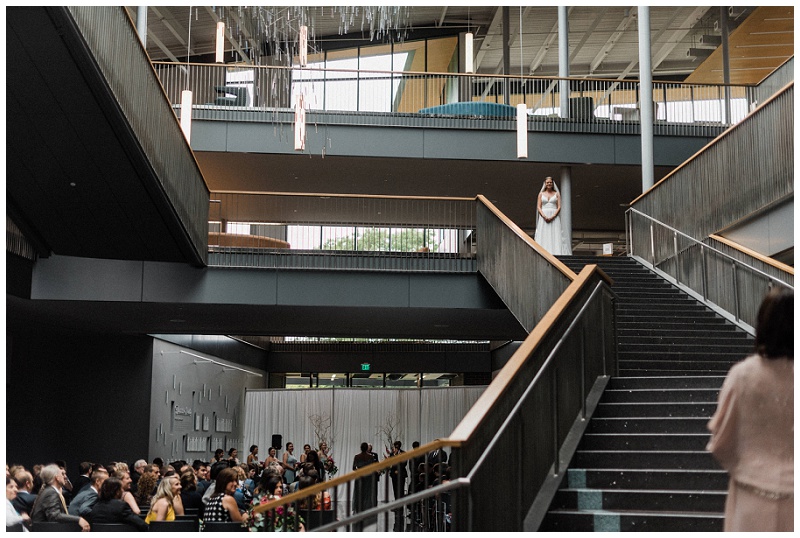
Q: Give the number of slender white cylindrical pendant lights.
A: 6